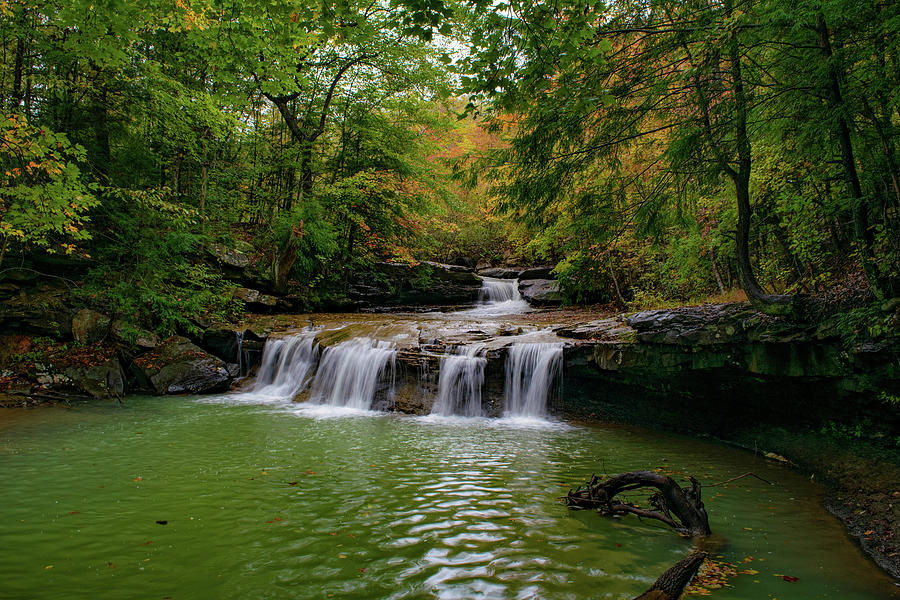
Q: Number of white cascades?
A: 5